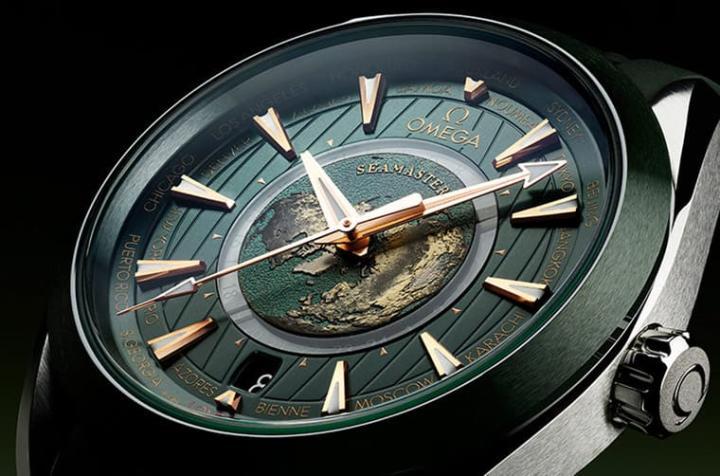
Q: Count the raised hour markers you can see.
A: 12